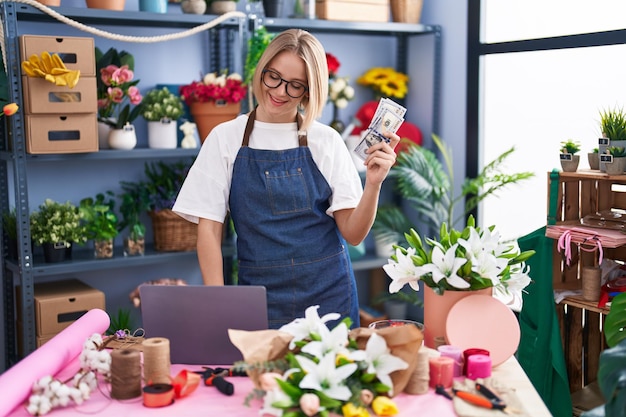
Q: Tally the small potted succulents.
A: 3